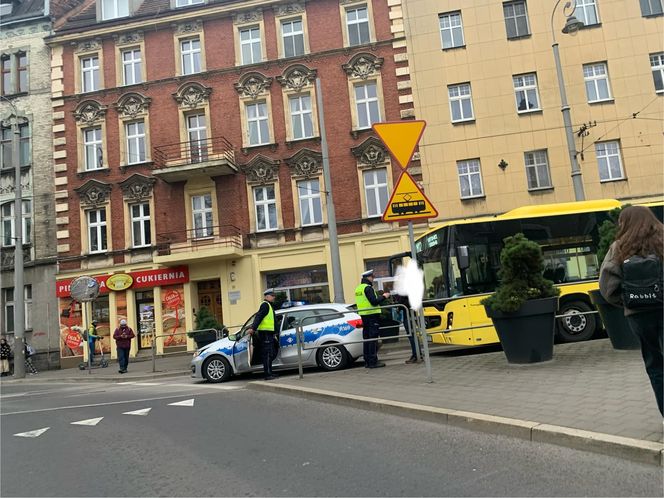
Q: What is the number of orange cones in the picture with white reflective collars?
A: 0